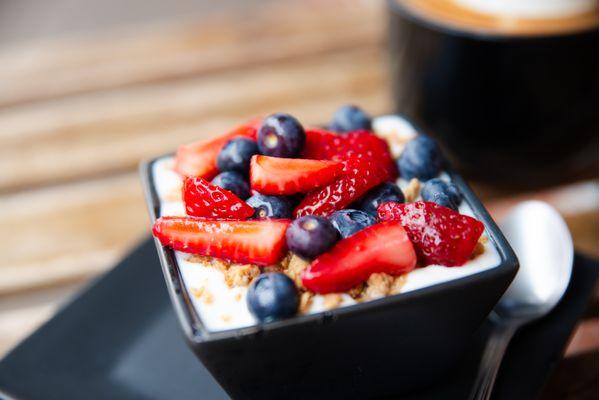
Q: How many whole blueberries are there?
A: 11